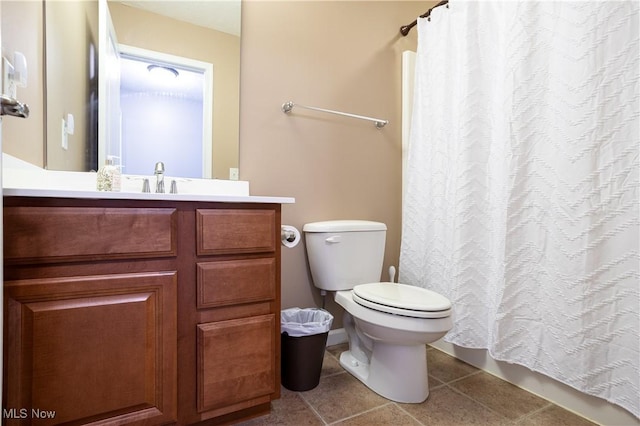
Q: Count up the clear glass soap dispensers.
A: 1